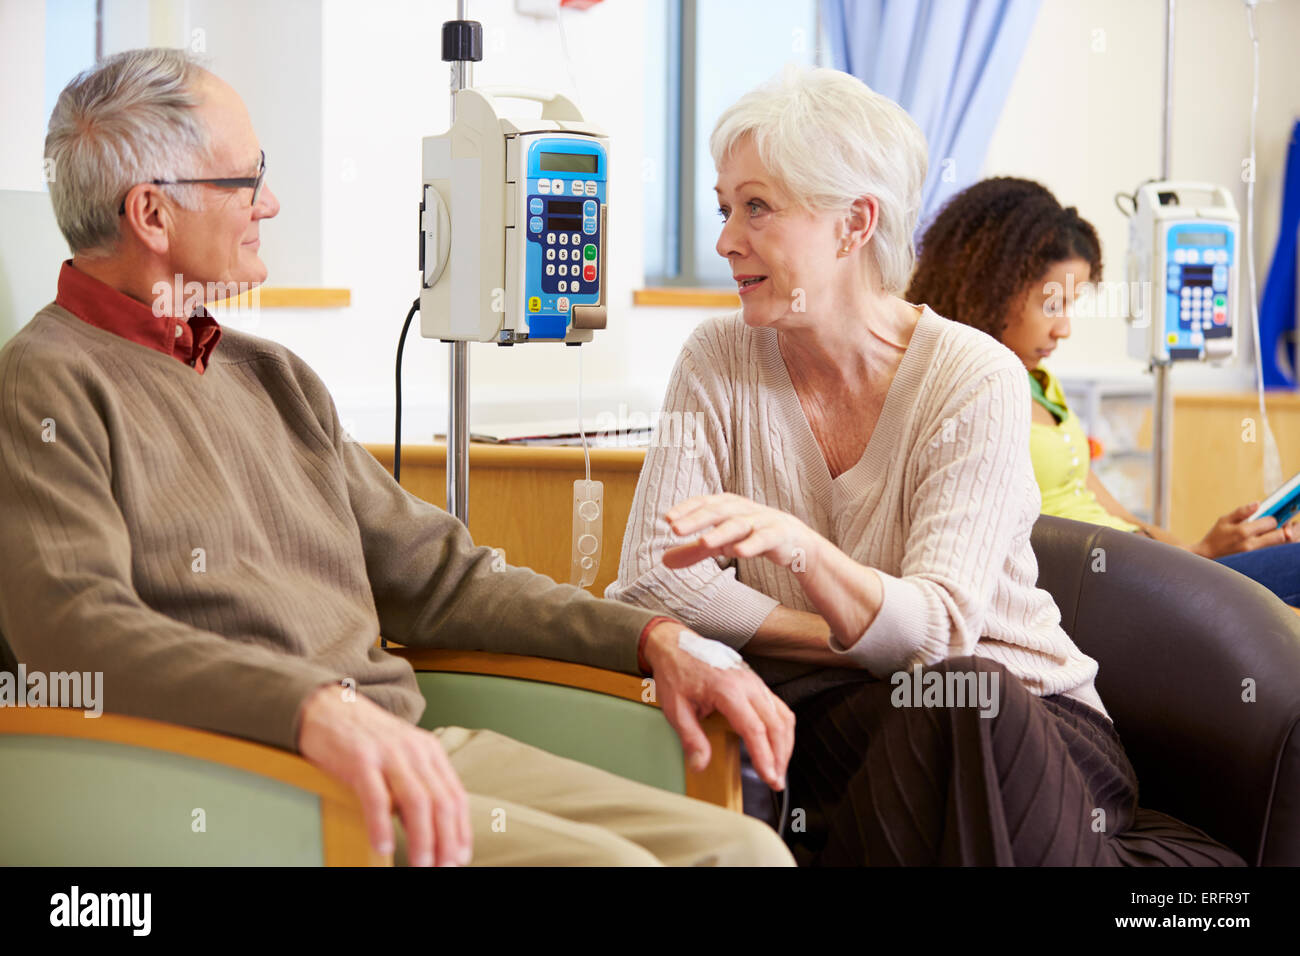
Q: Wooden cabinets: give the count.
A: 2